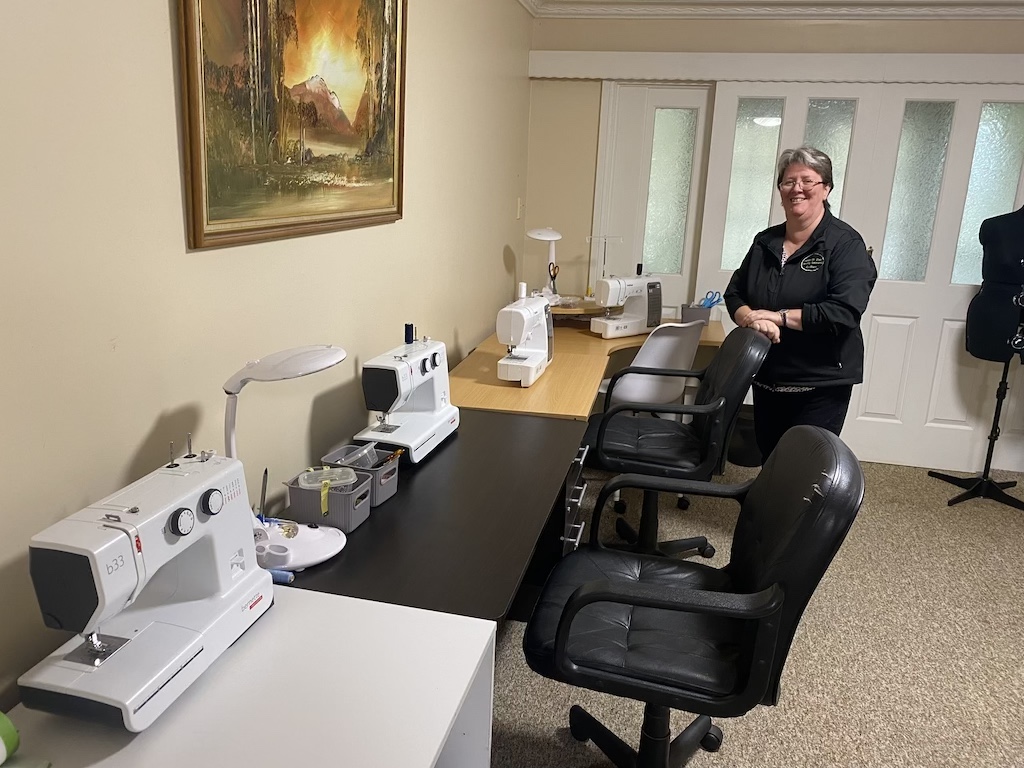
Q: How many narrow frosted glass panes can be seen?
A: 5